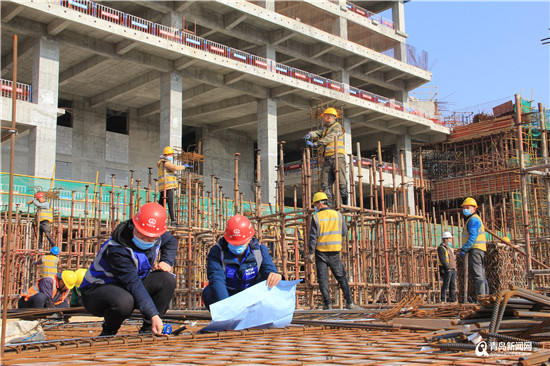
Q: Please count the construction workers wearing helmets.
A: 12